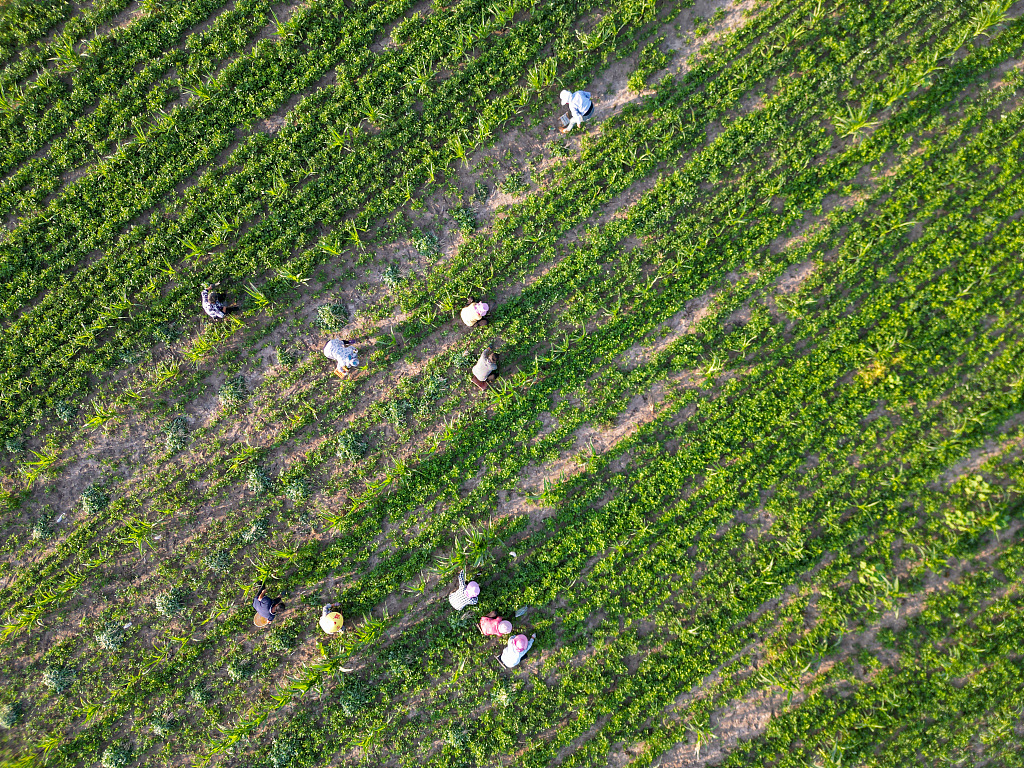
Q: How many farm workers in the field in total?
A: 10